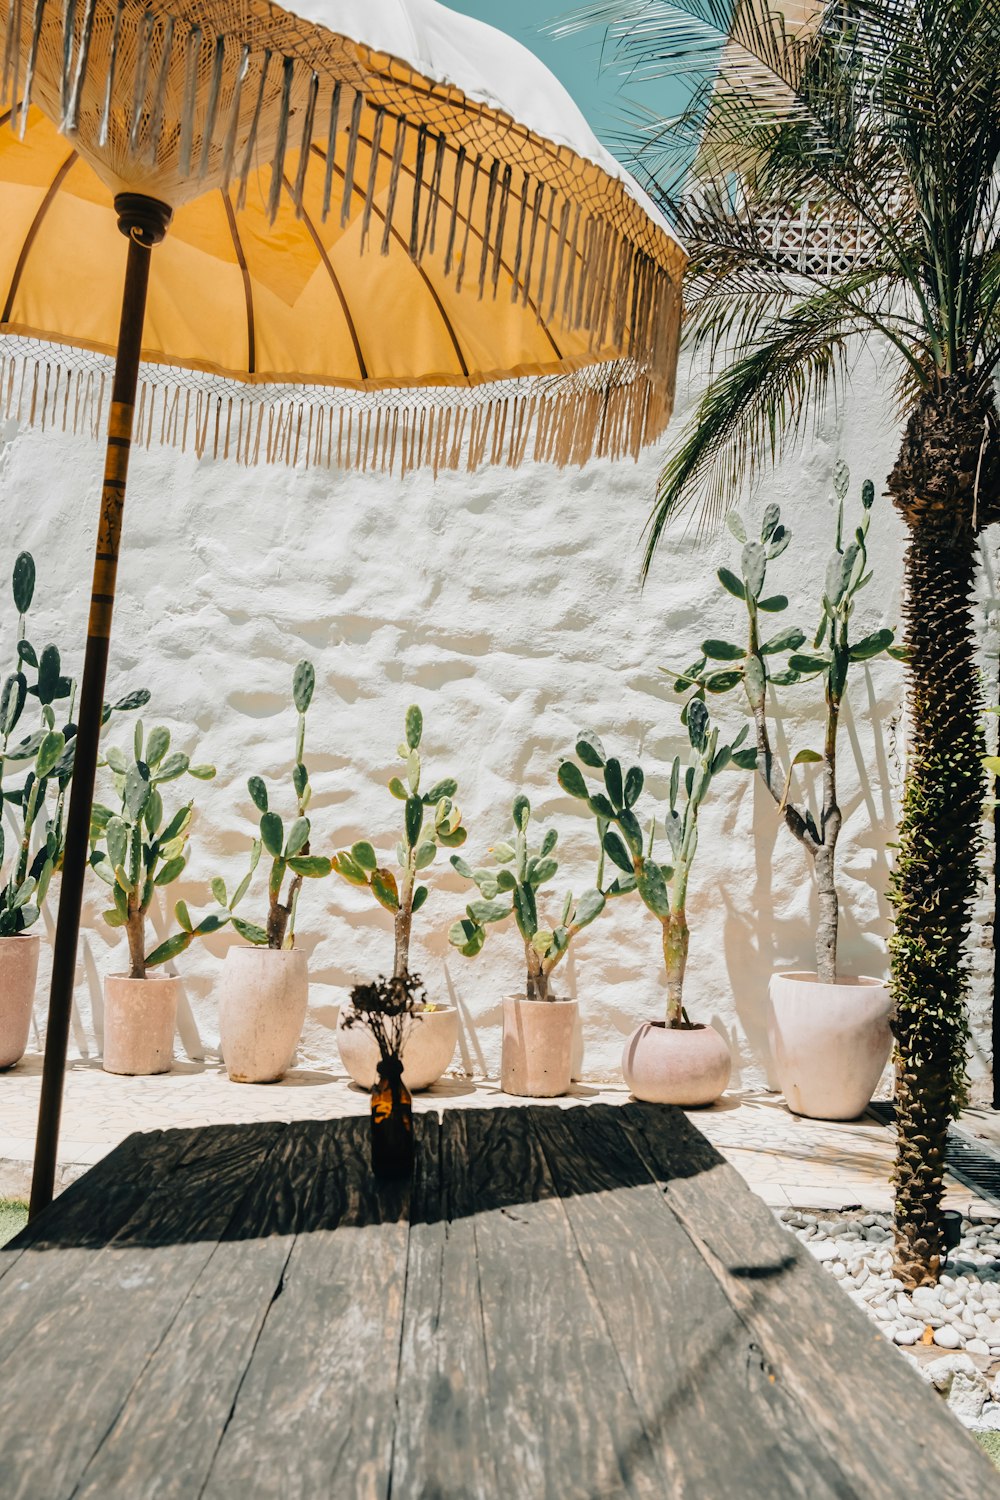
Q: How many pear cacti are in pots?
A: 7